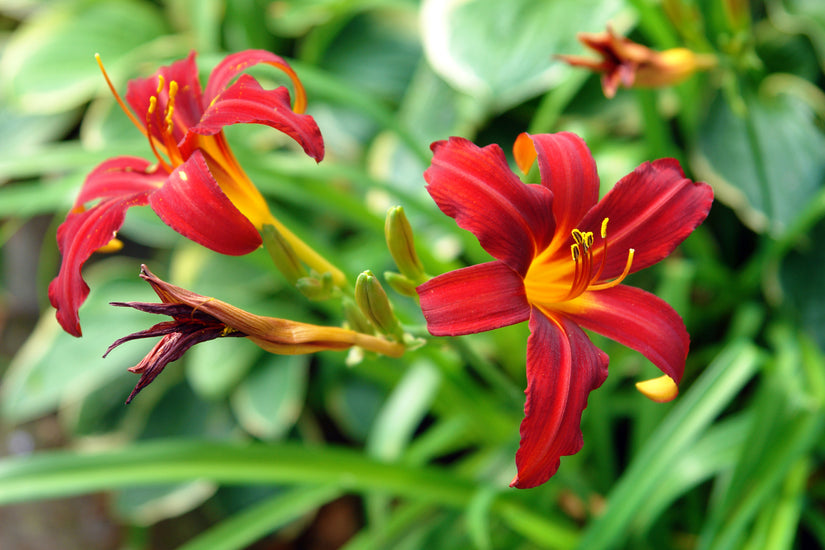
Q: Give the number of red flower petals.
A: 12